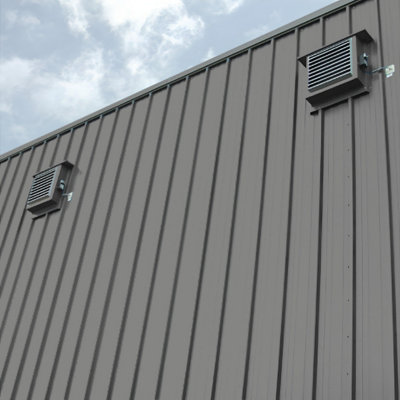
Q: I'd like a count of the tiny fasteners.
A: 9